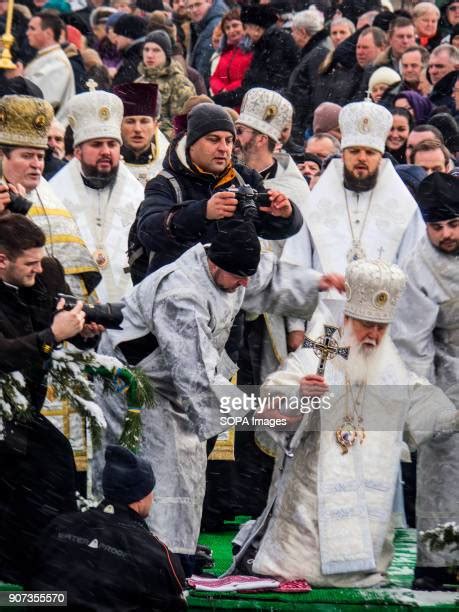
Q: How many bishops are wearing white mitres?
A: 4